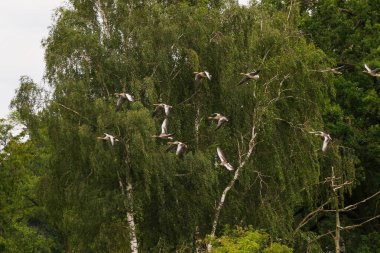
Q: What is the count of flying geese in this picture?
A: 12